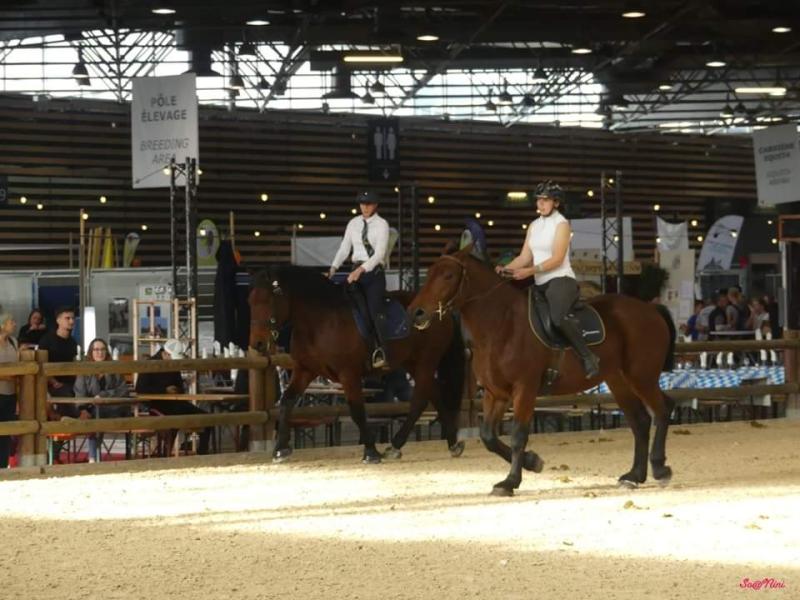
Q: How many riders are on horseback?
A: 2